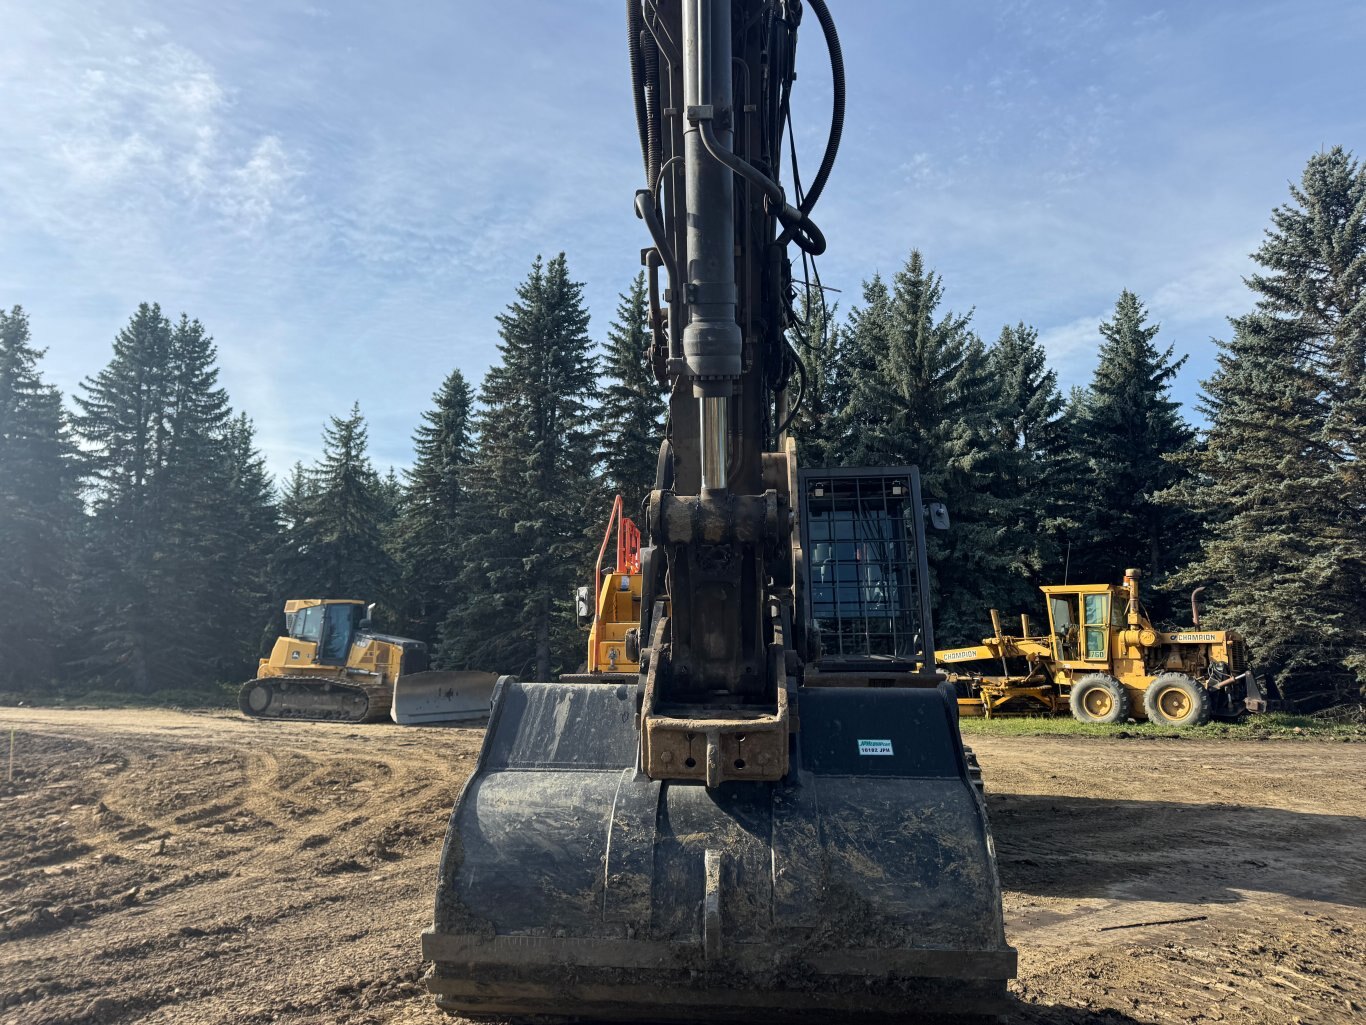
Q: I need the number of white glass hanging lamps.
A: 0